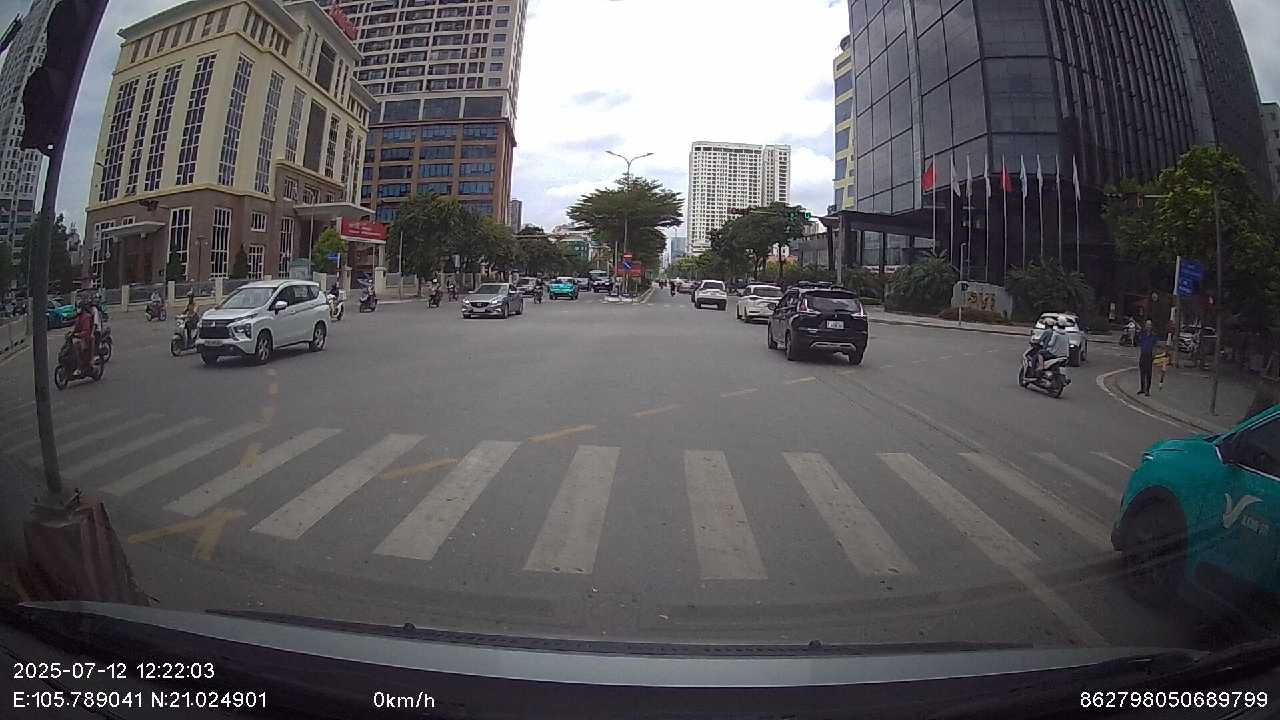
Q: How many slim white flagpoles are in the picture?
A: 9